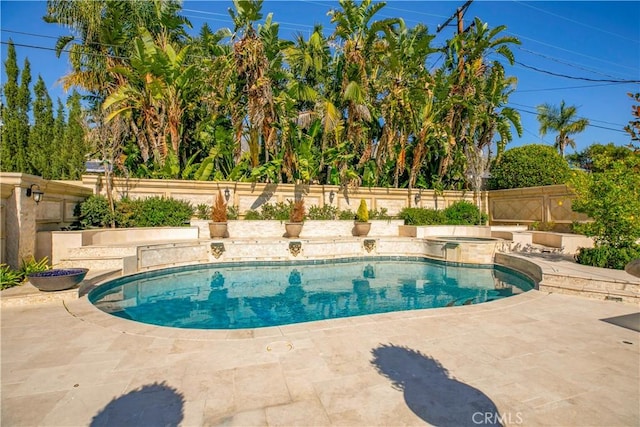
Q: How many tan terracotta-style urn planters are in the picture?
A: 3